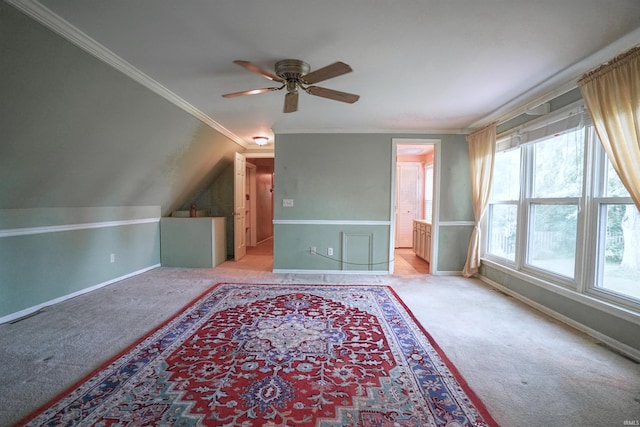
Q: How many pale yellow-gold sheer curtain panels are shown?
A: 2